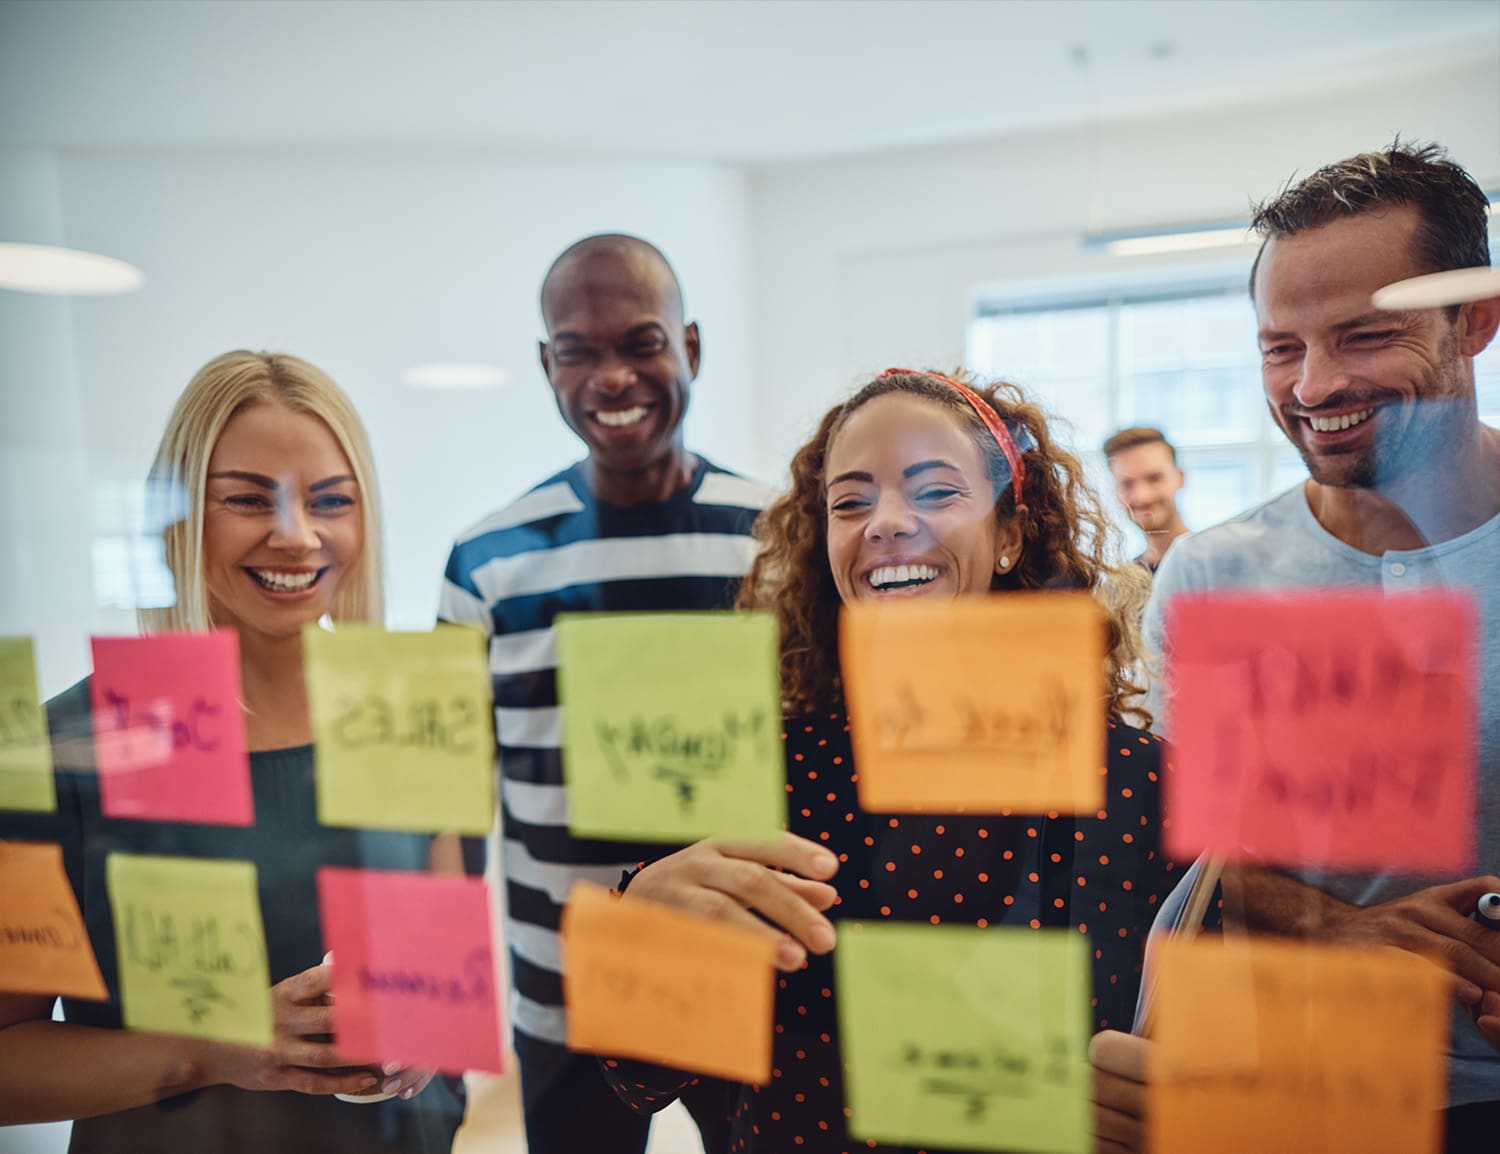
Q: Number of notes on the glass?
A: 12